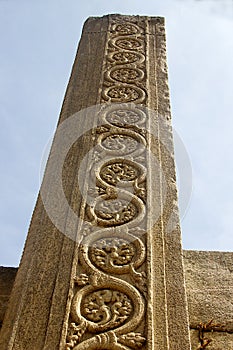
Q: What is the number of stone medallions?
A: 11